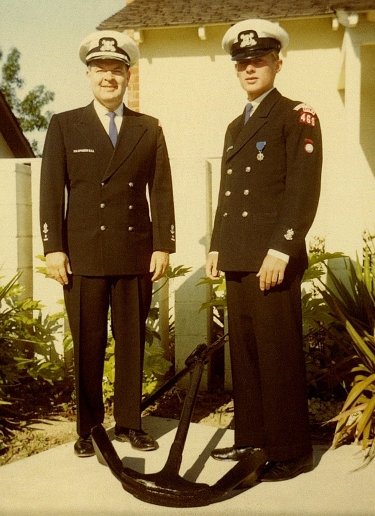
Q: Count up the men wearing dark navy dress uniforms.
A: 2